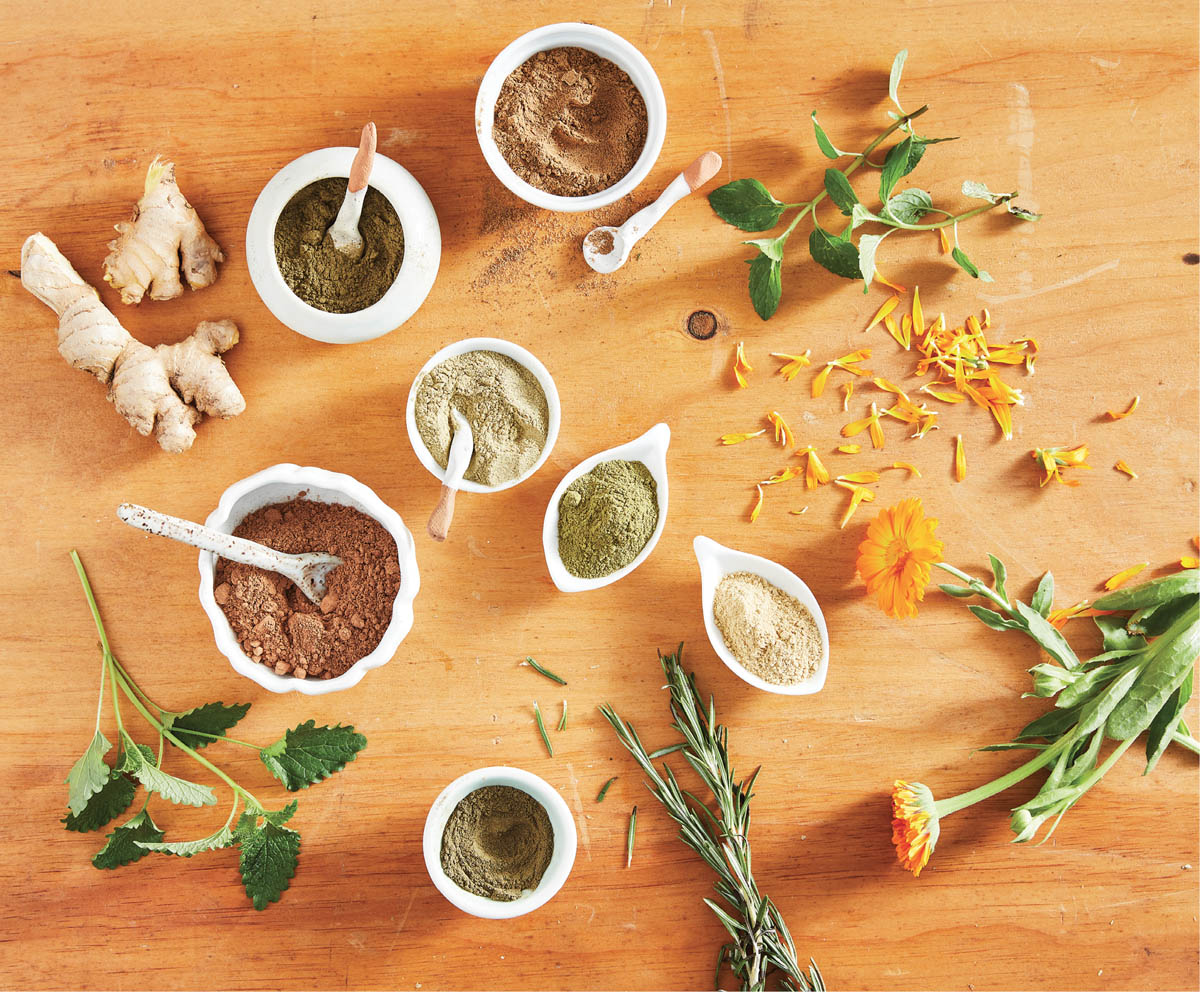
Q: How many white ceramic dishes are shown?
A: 7